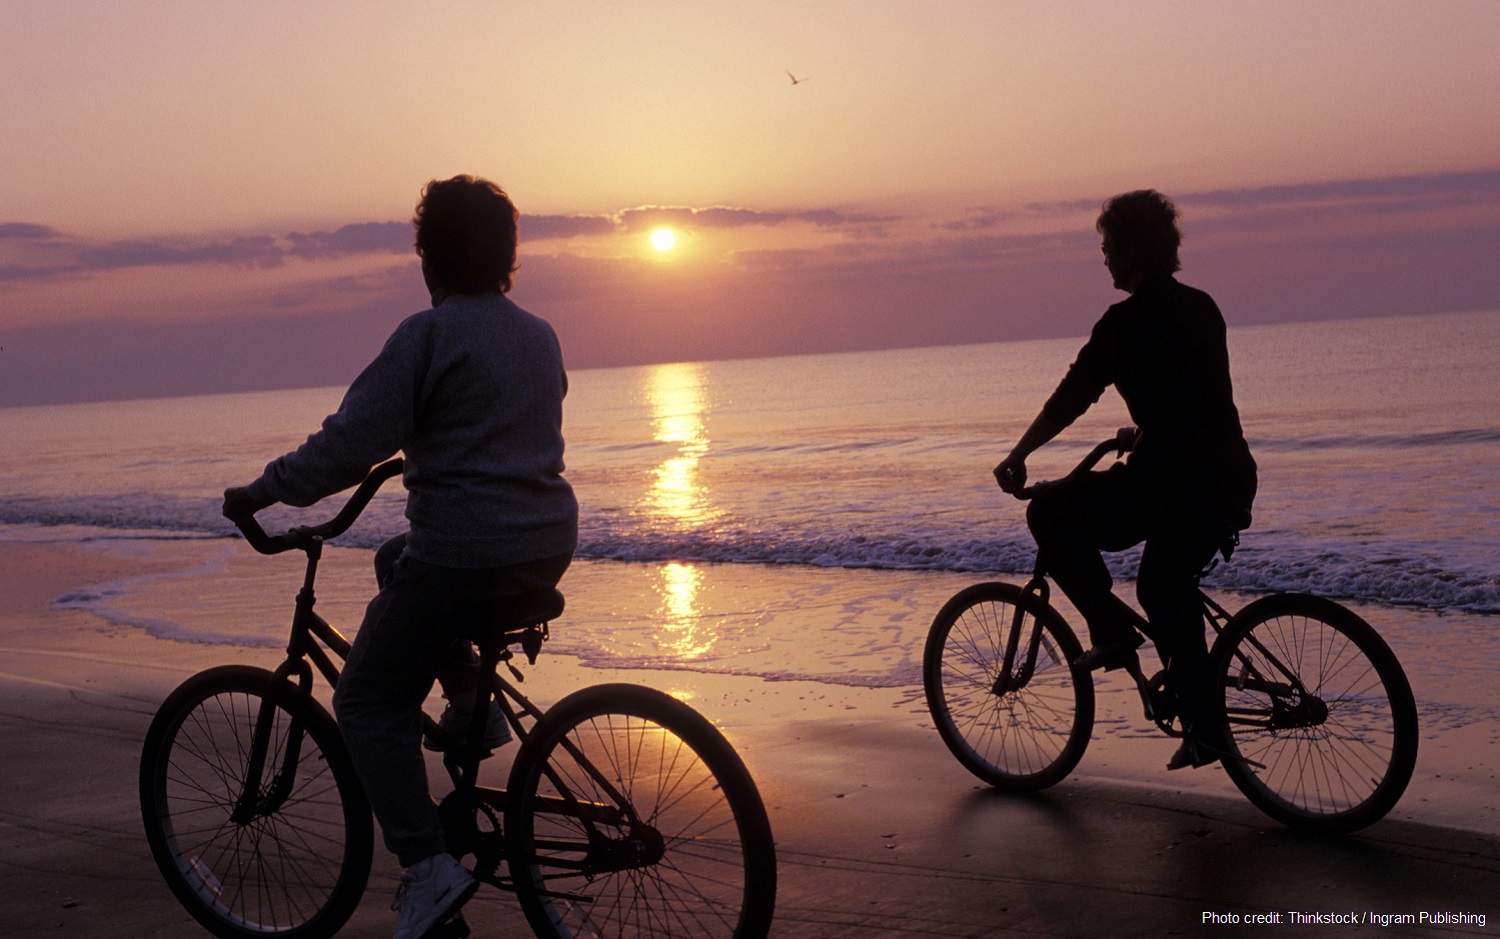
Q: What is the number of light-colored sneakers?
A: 2